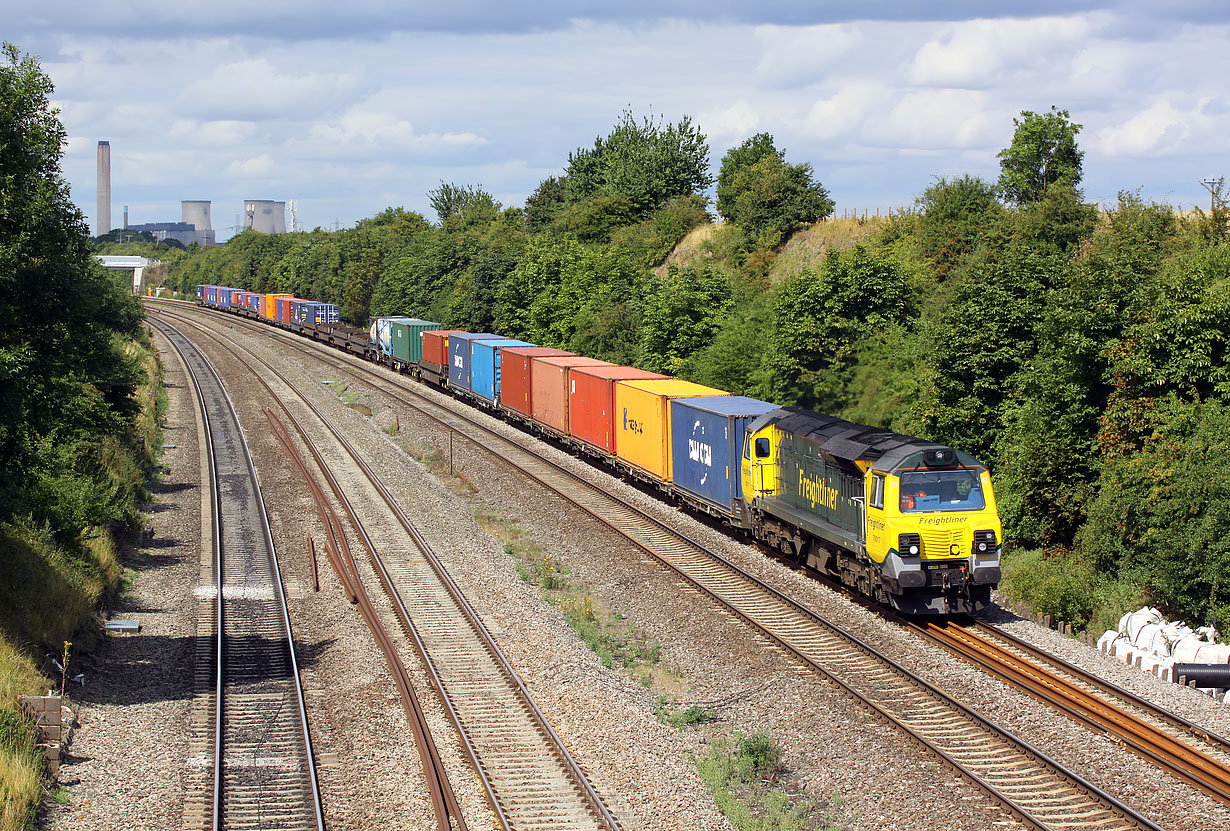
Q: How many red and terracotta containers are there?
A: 11